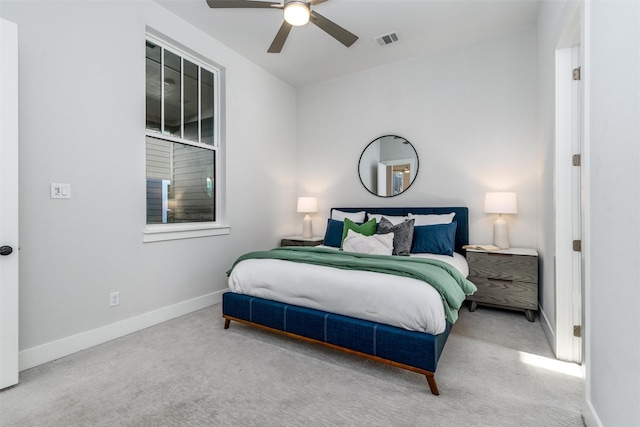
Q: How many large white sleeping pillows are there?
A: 3